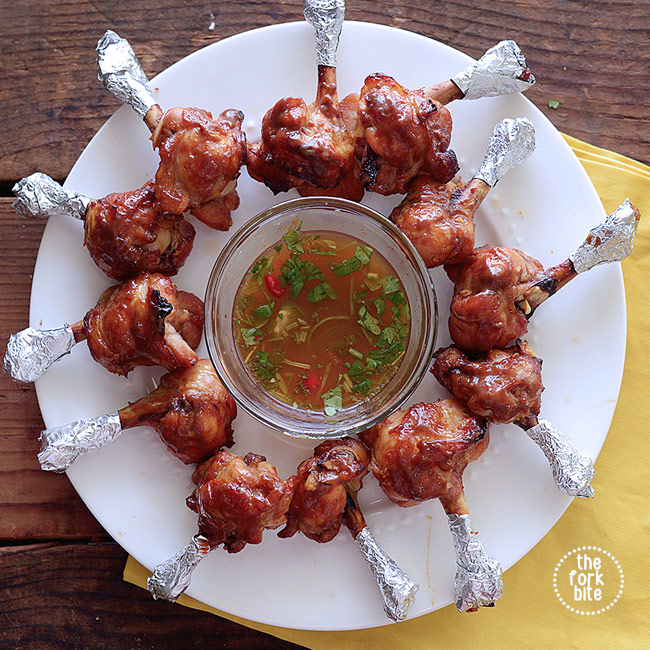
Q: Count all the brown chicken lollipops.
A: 12